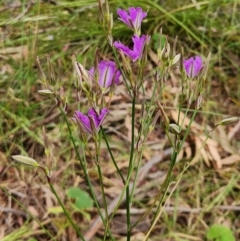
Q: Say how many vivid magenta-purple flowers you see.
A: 5